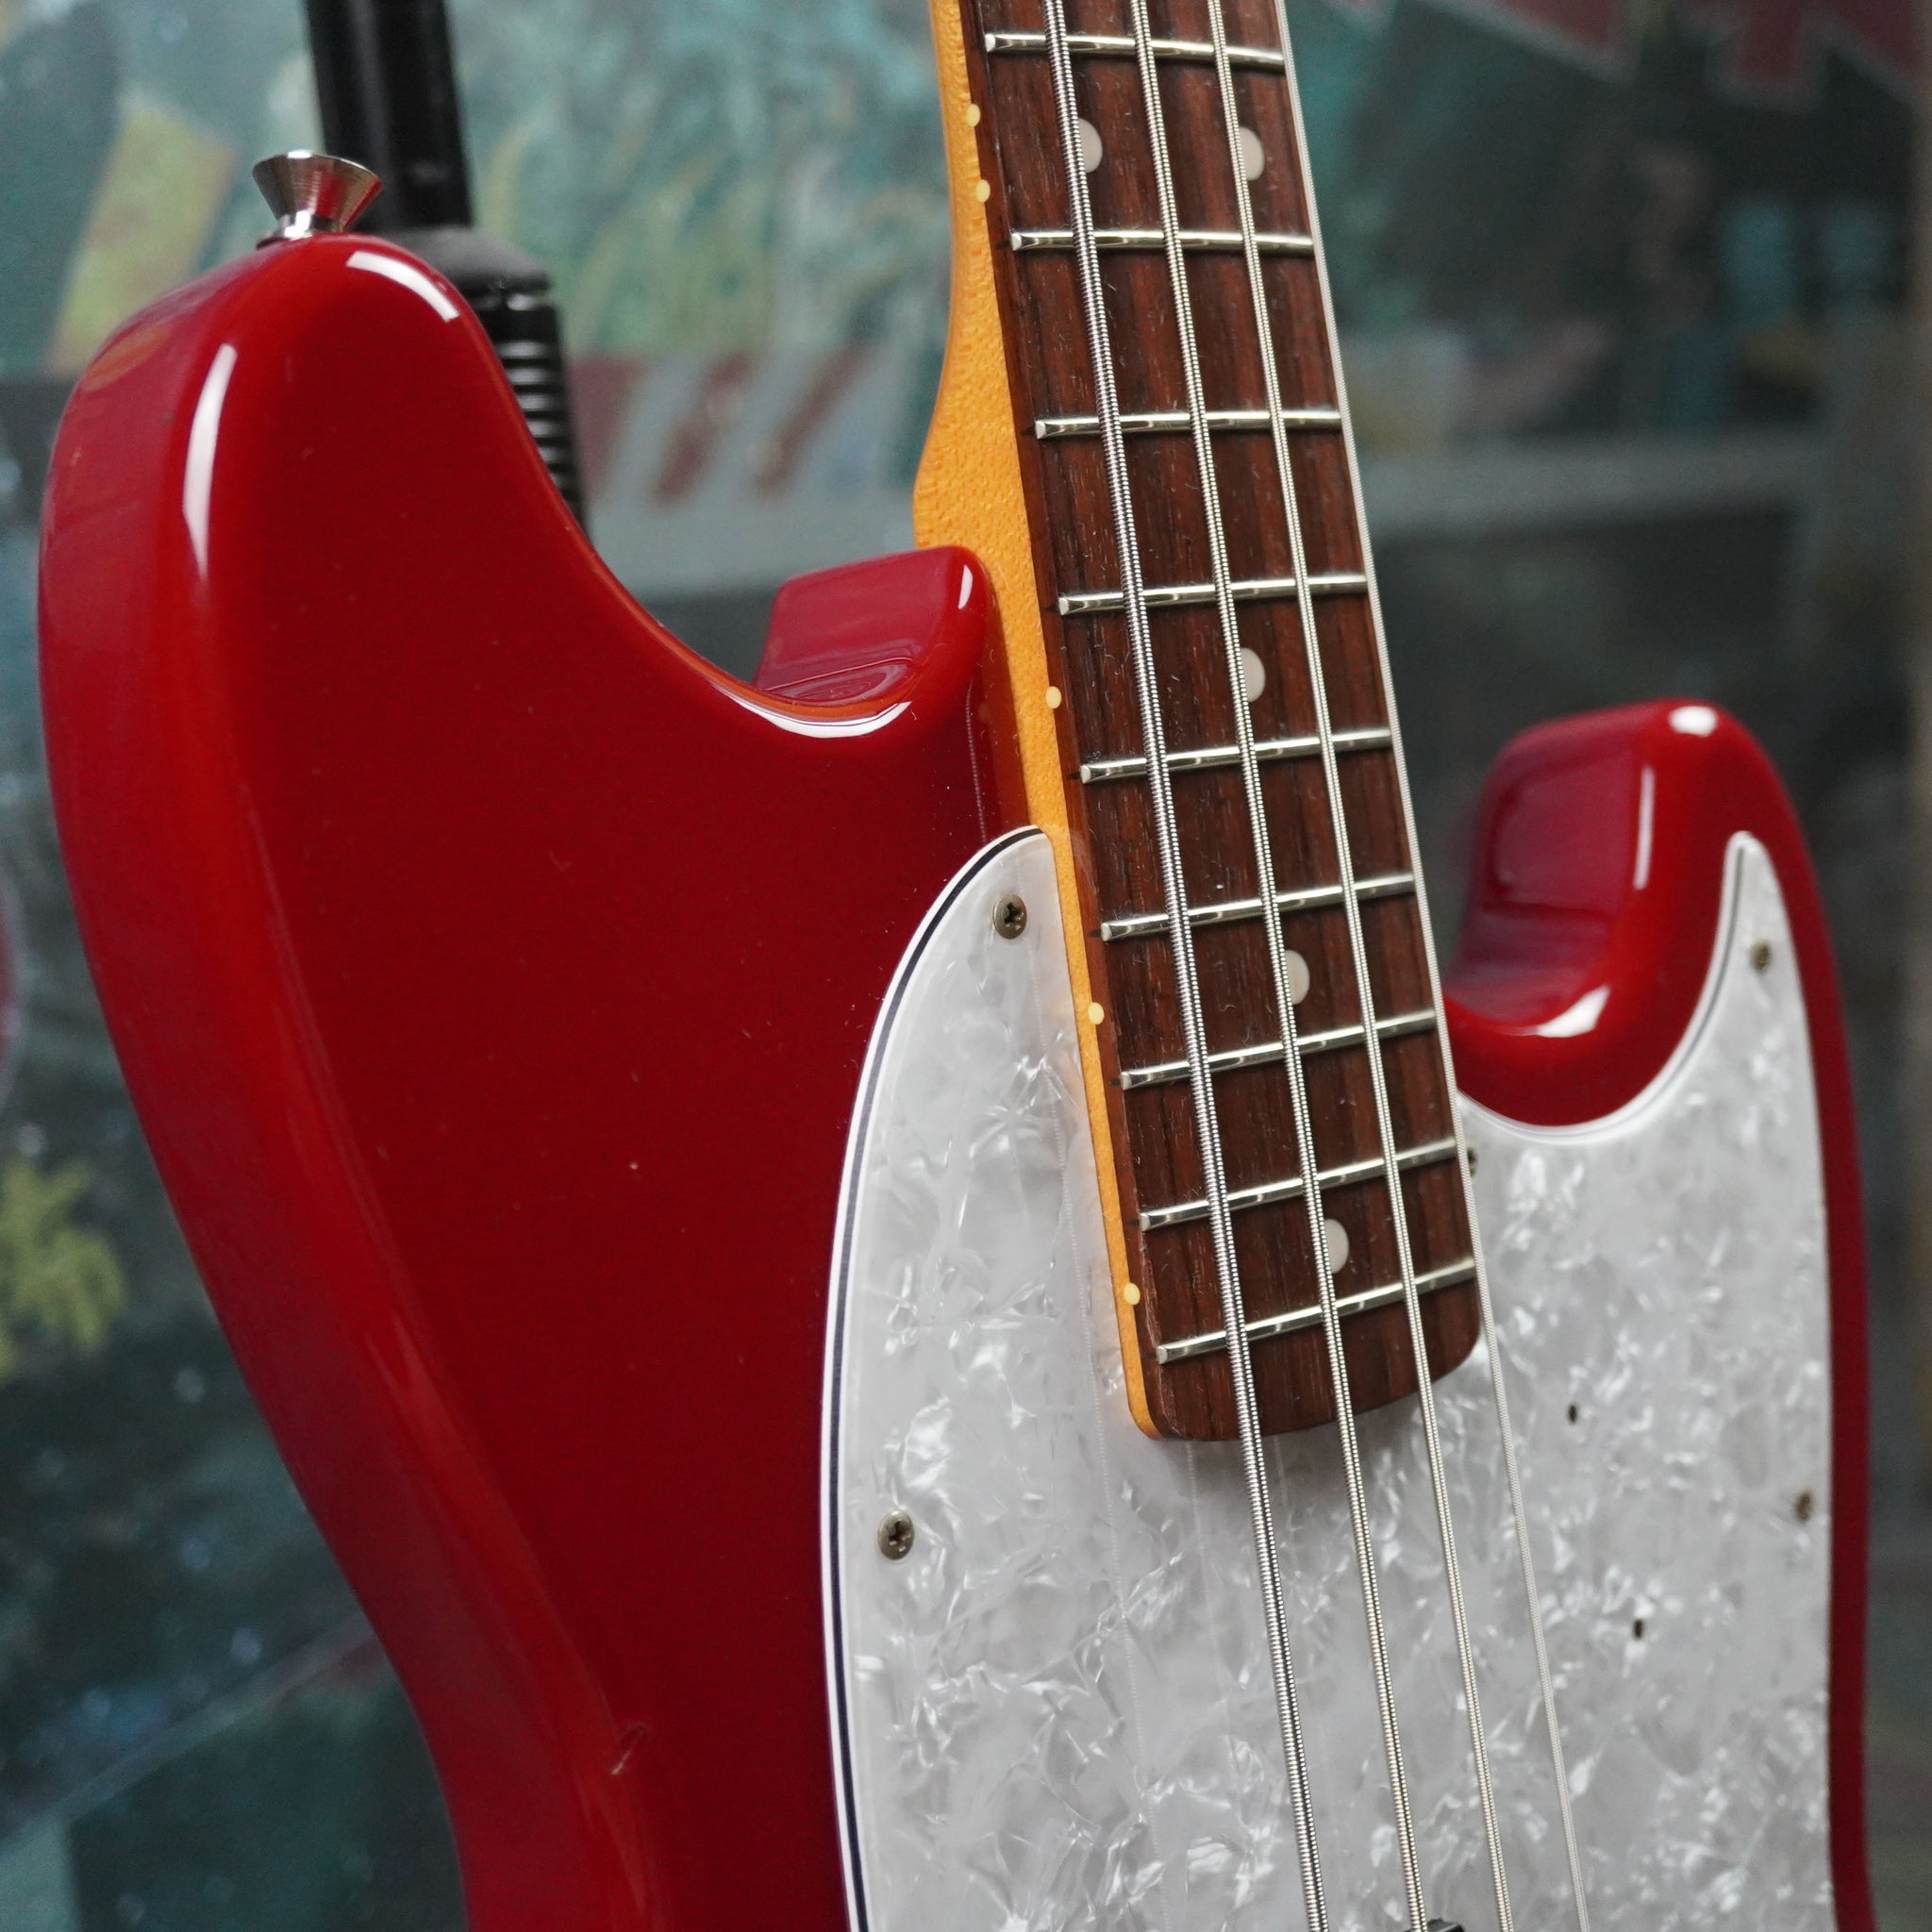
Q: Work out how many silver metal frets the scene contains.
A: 9